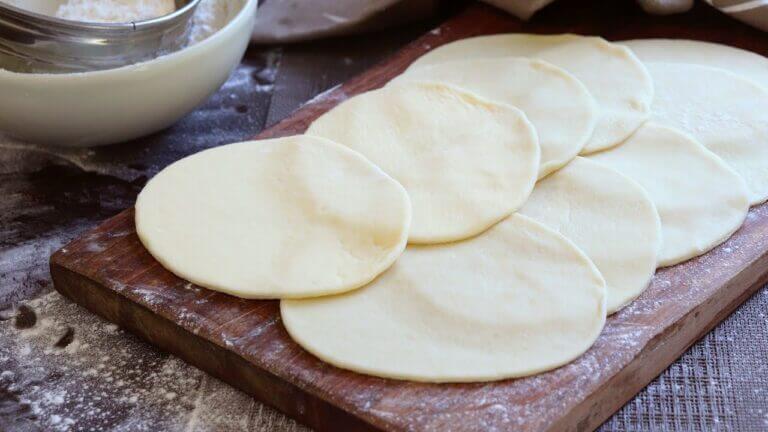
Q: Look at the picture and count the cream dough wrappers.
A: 9